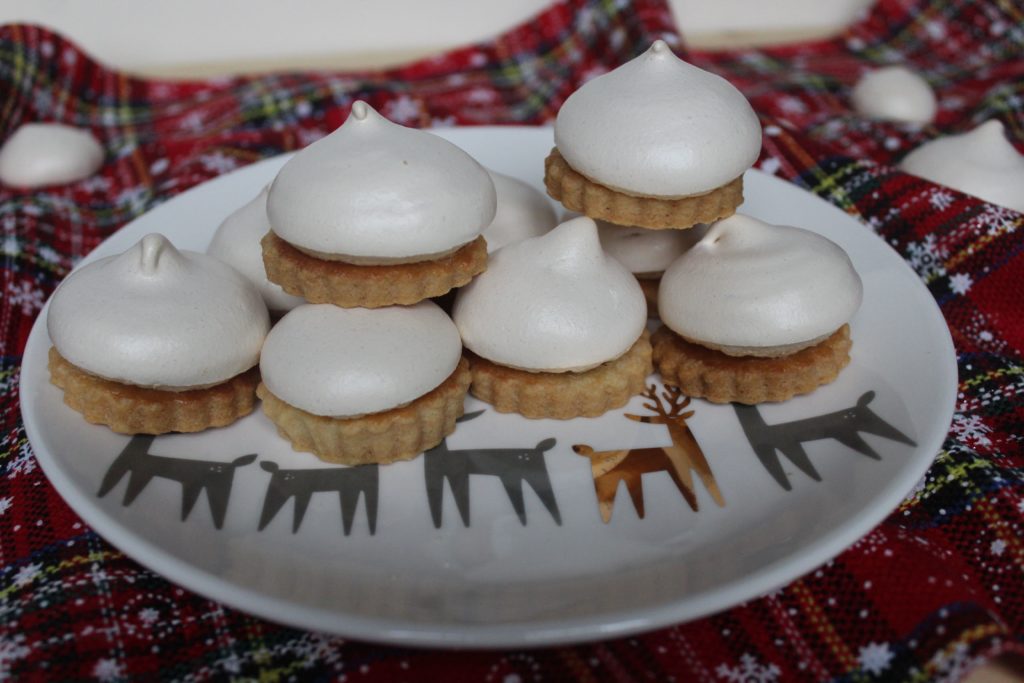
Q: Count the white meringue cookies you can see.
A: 12